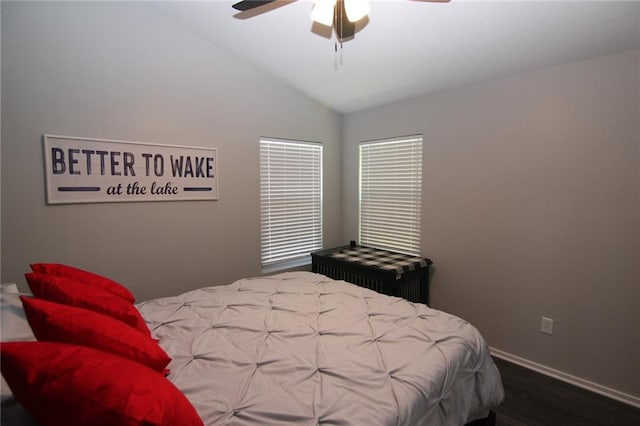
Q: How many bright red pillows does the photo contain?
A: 4